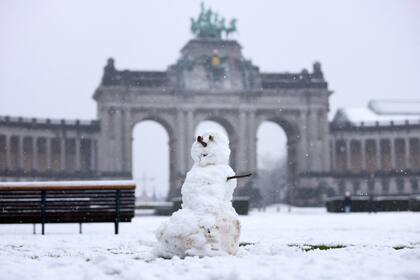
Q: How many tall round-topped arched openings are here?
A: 3